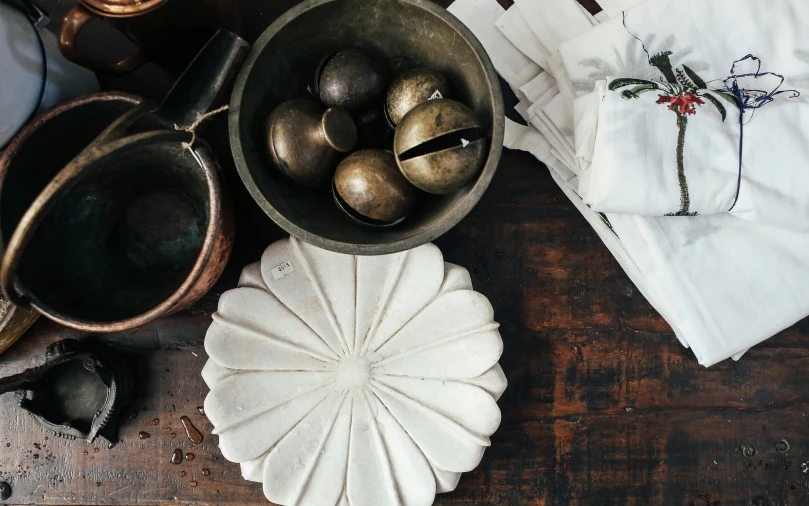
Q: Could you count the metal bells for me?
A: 5